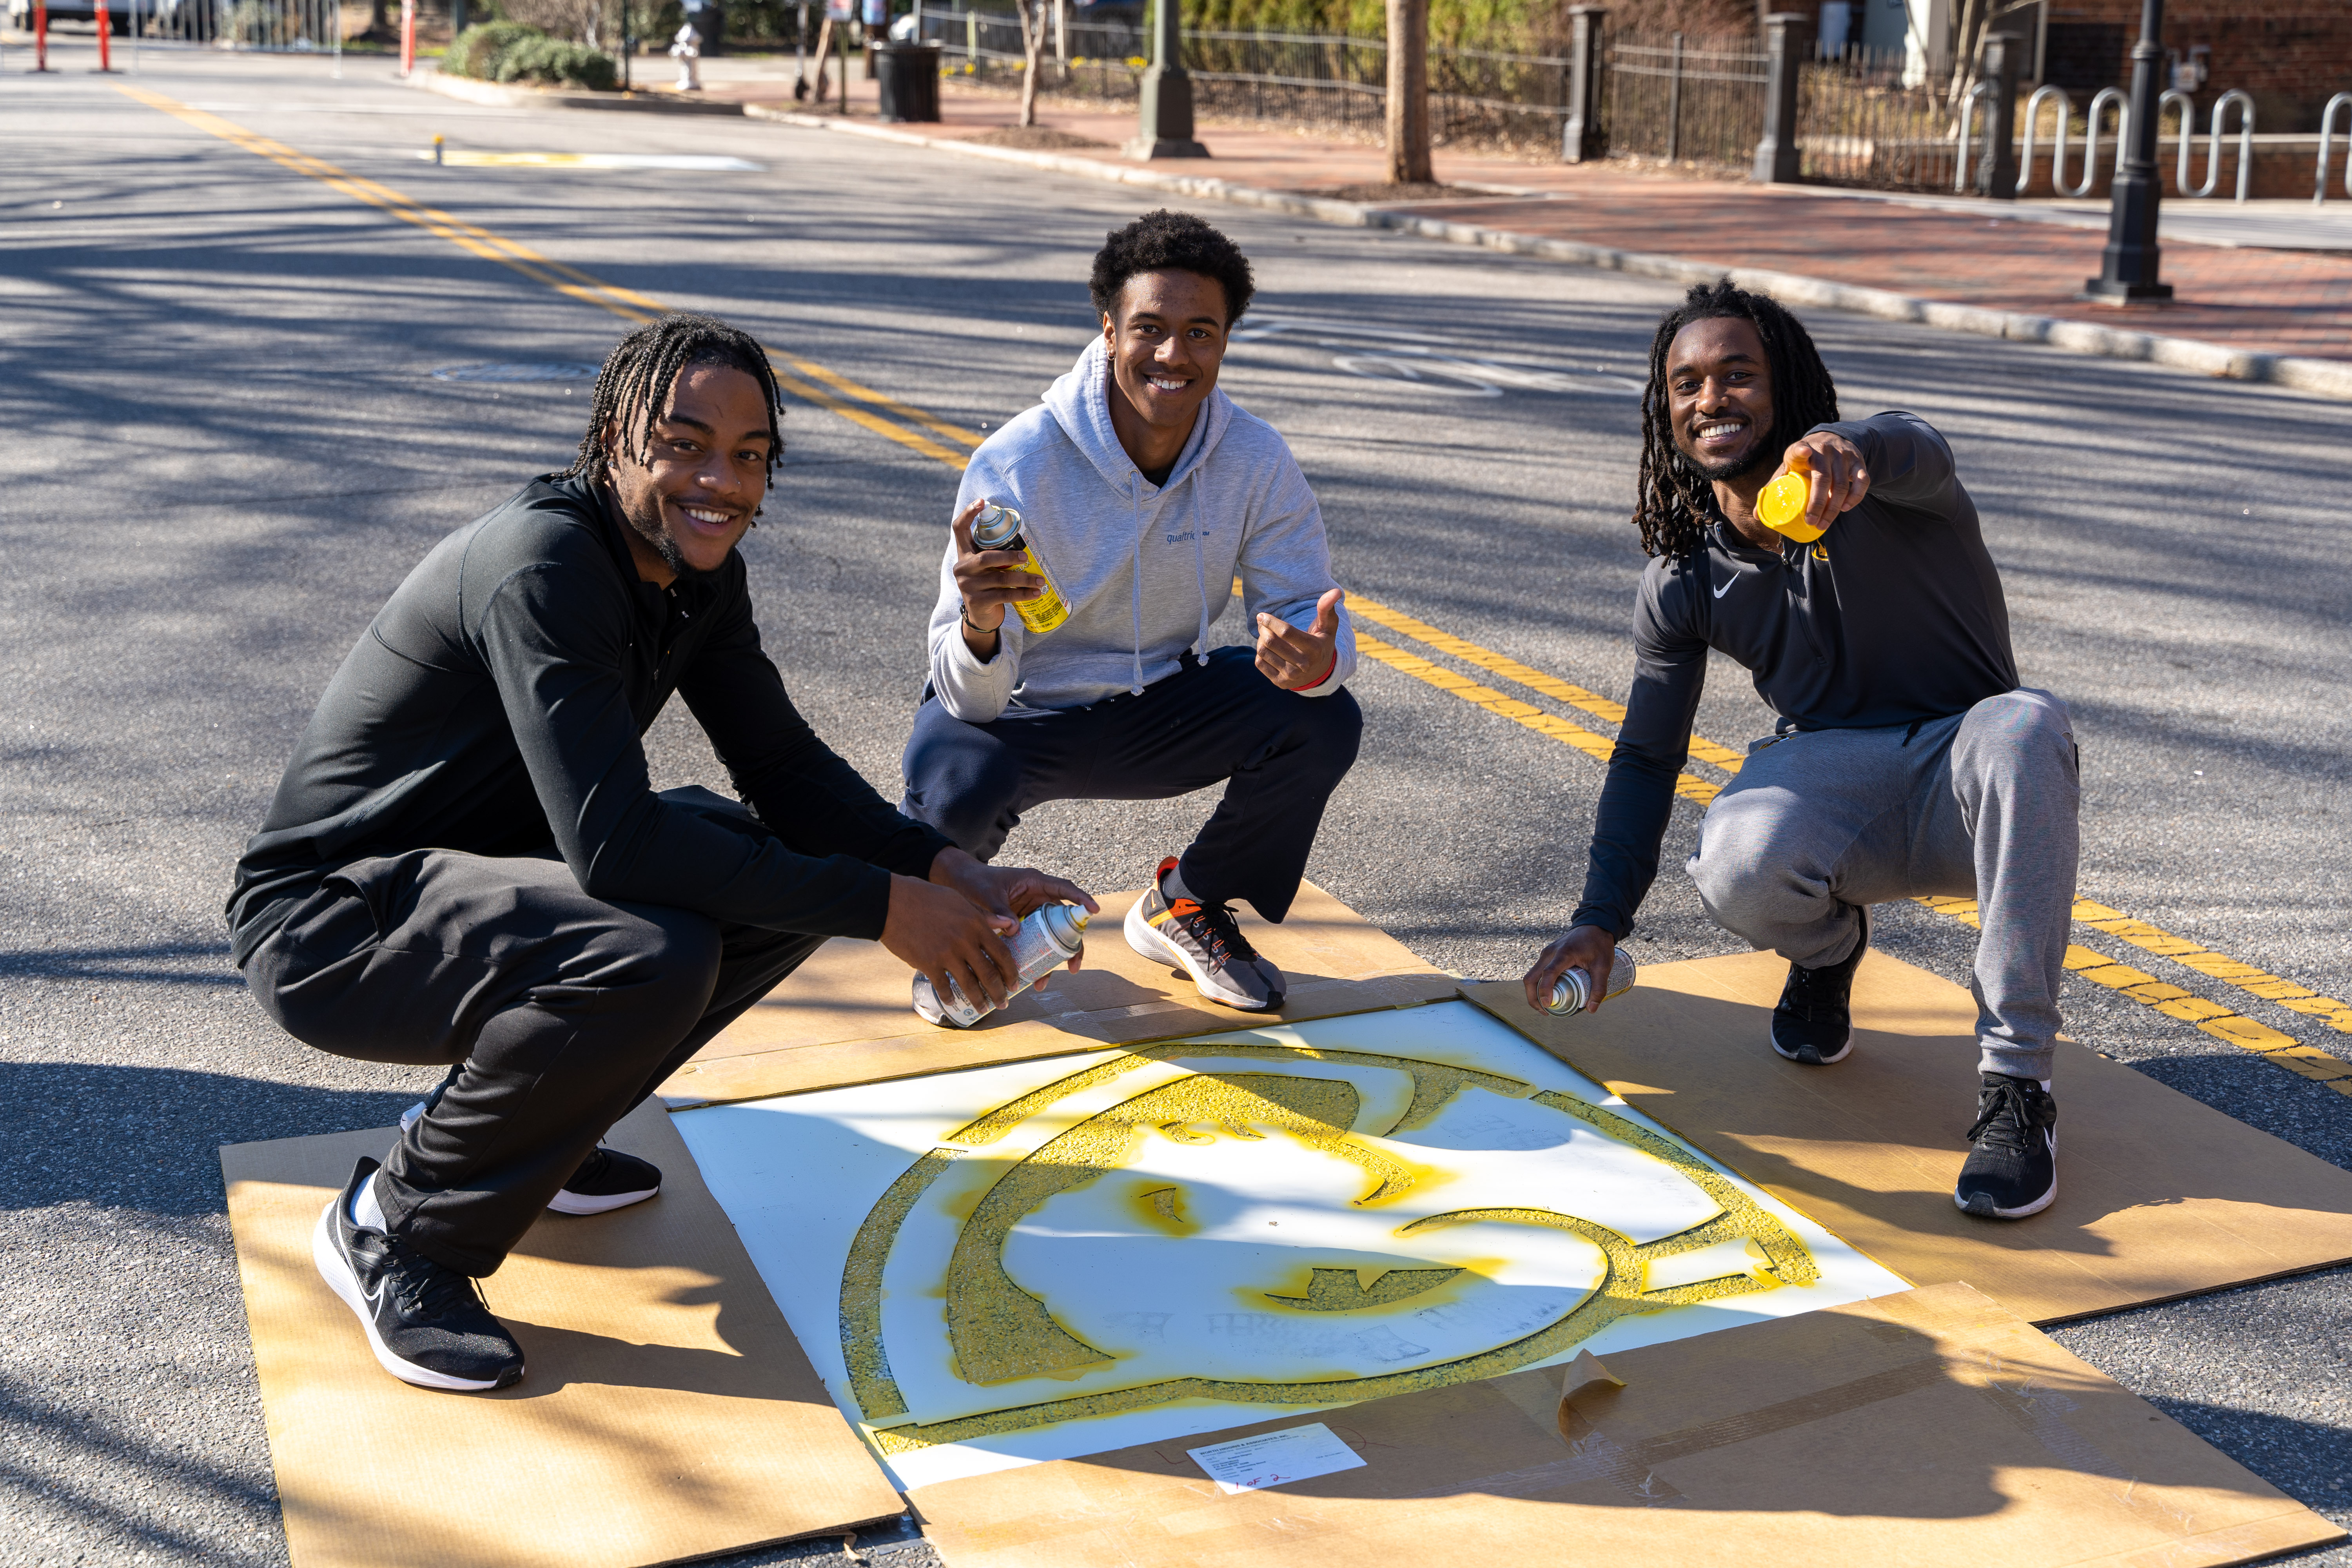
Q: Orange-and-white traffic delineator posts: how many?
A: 3